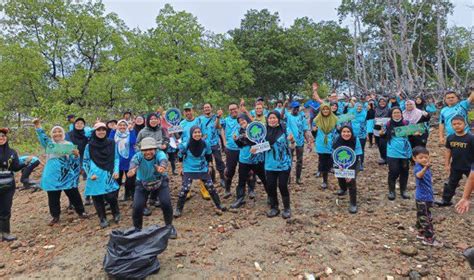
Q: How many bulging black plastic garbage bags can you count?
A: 1